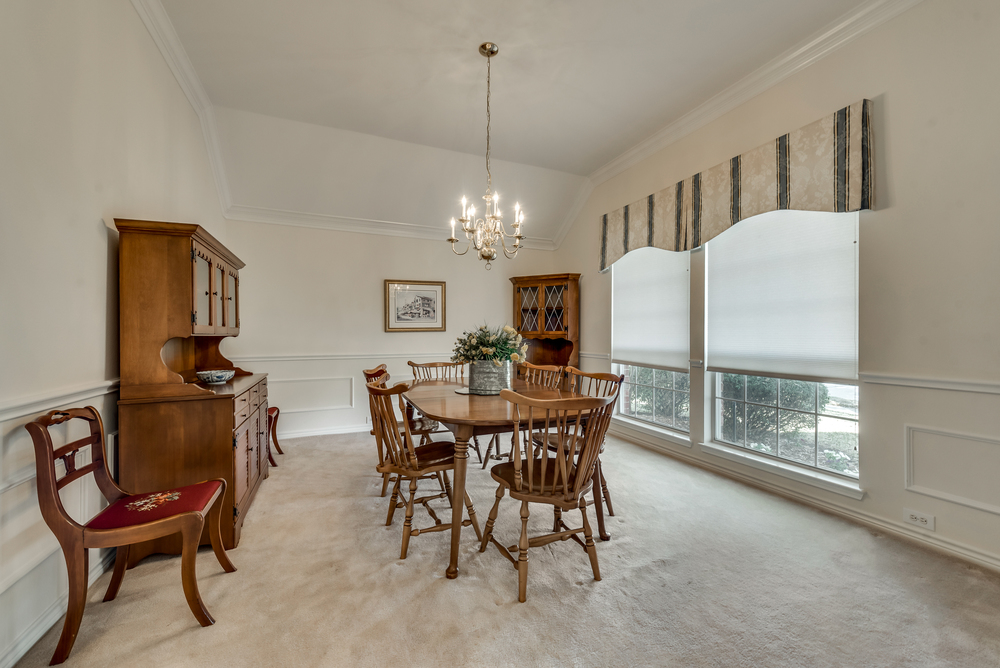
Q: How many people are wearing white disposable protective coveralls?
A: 0